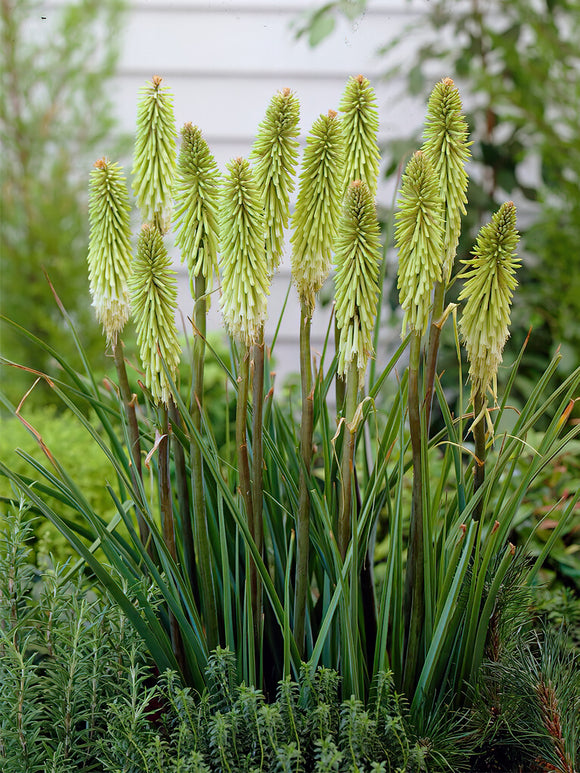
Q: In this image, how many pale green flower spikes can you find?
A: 12